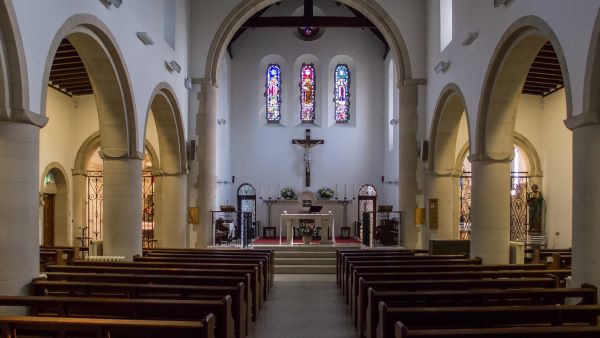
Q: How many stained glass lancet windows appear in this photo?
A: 3